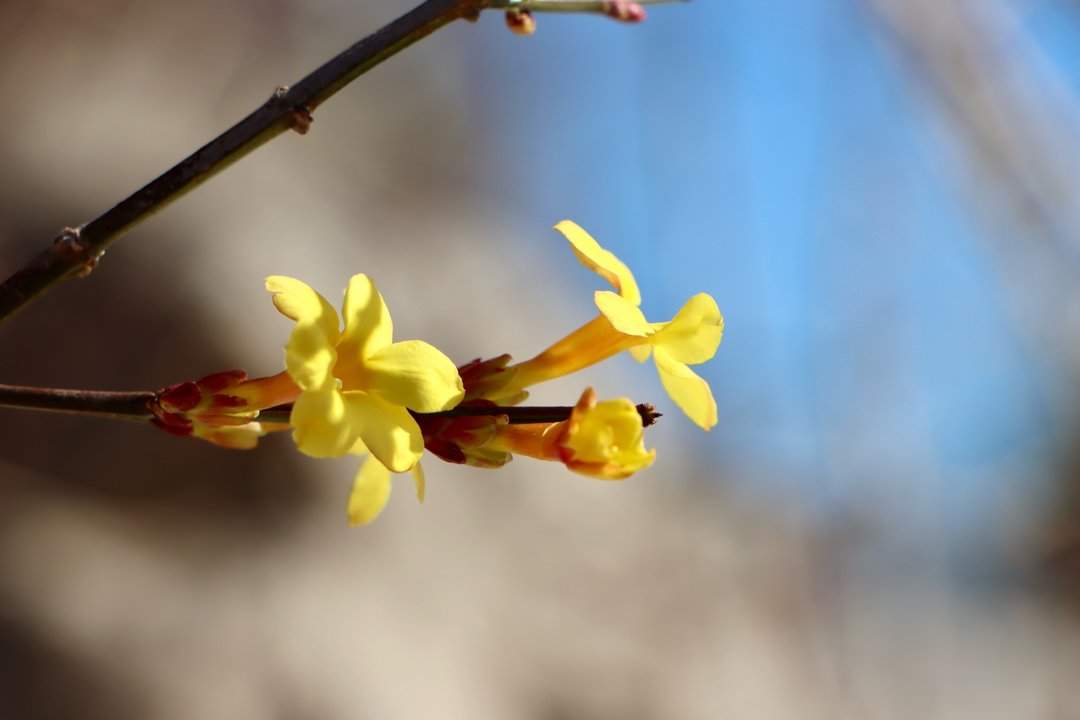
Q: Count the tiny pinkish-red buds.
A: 2